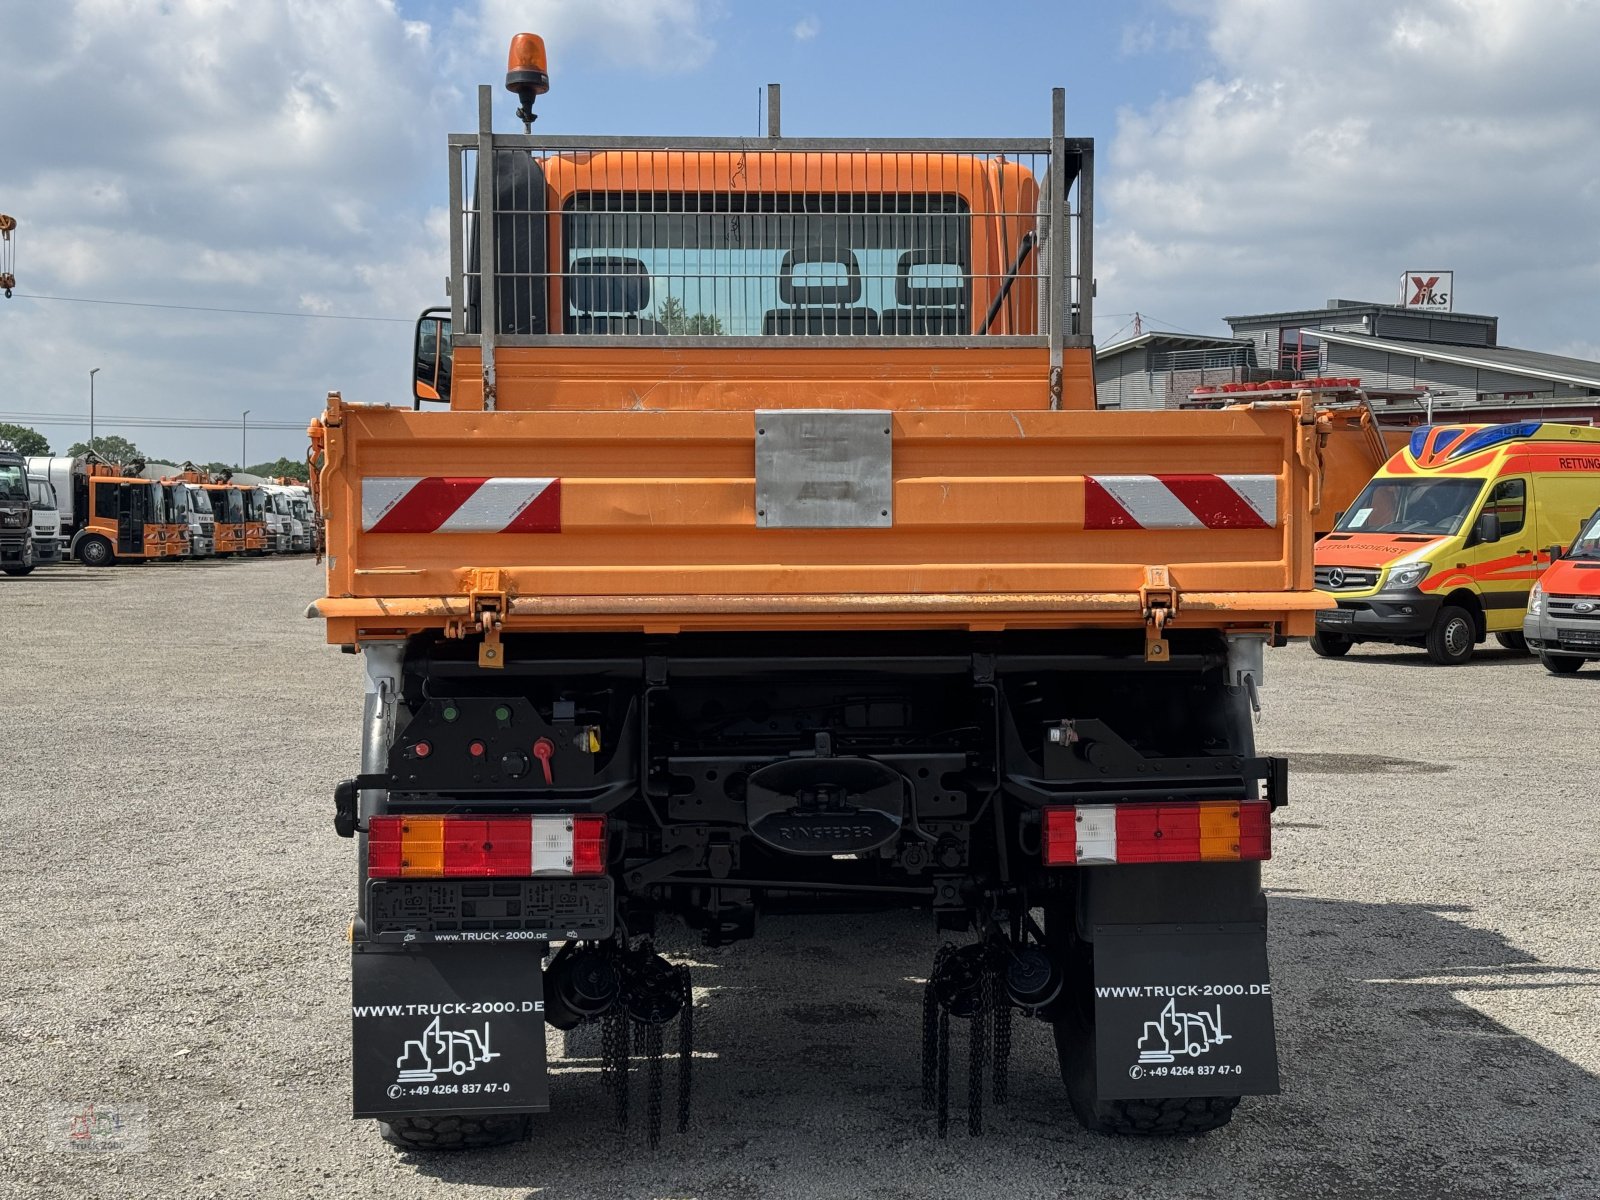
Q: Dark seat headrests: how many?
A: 3